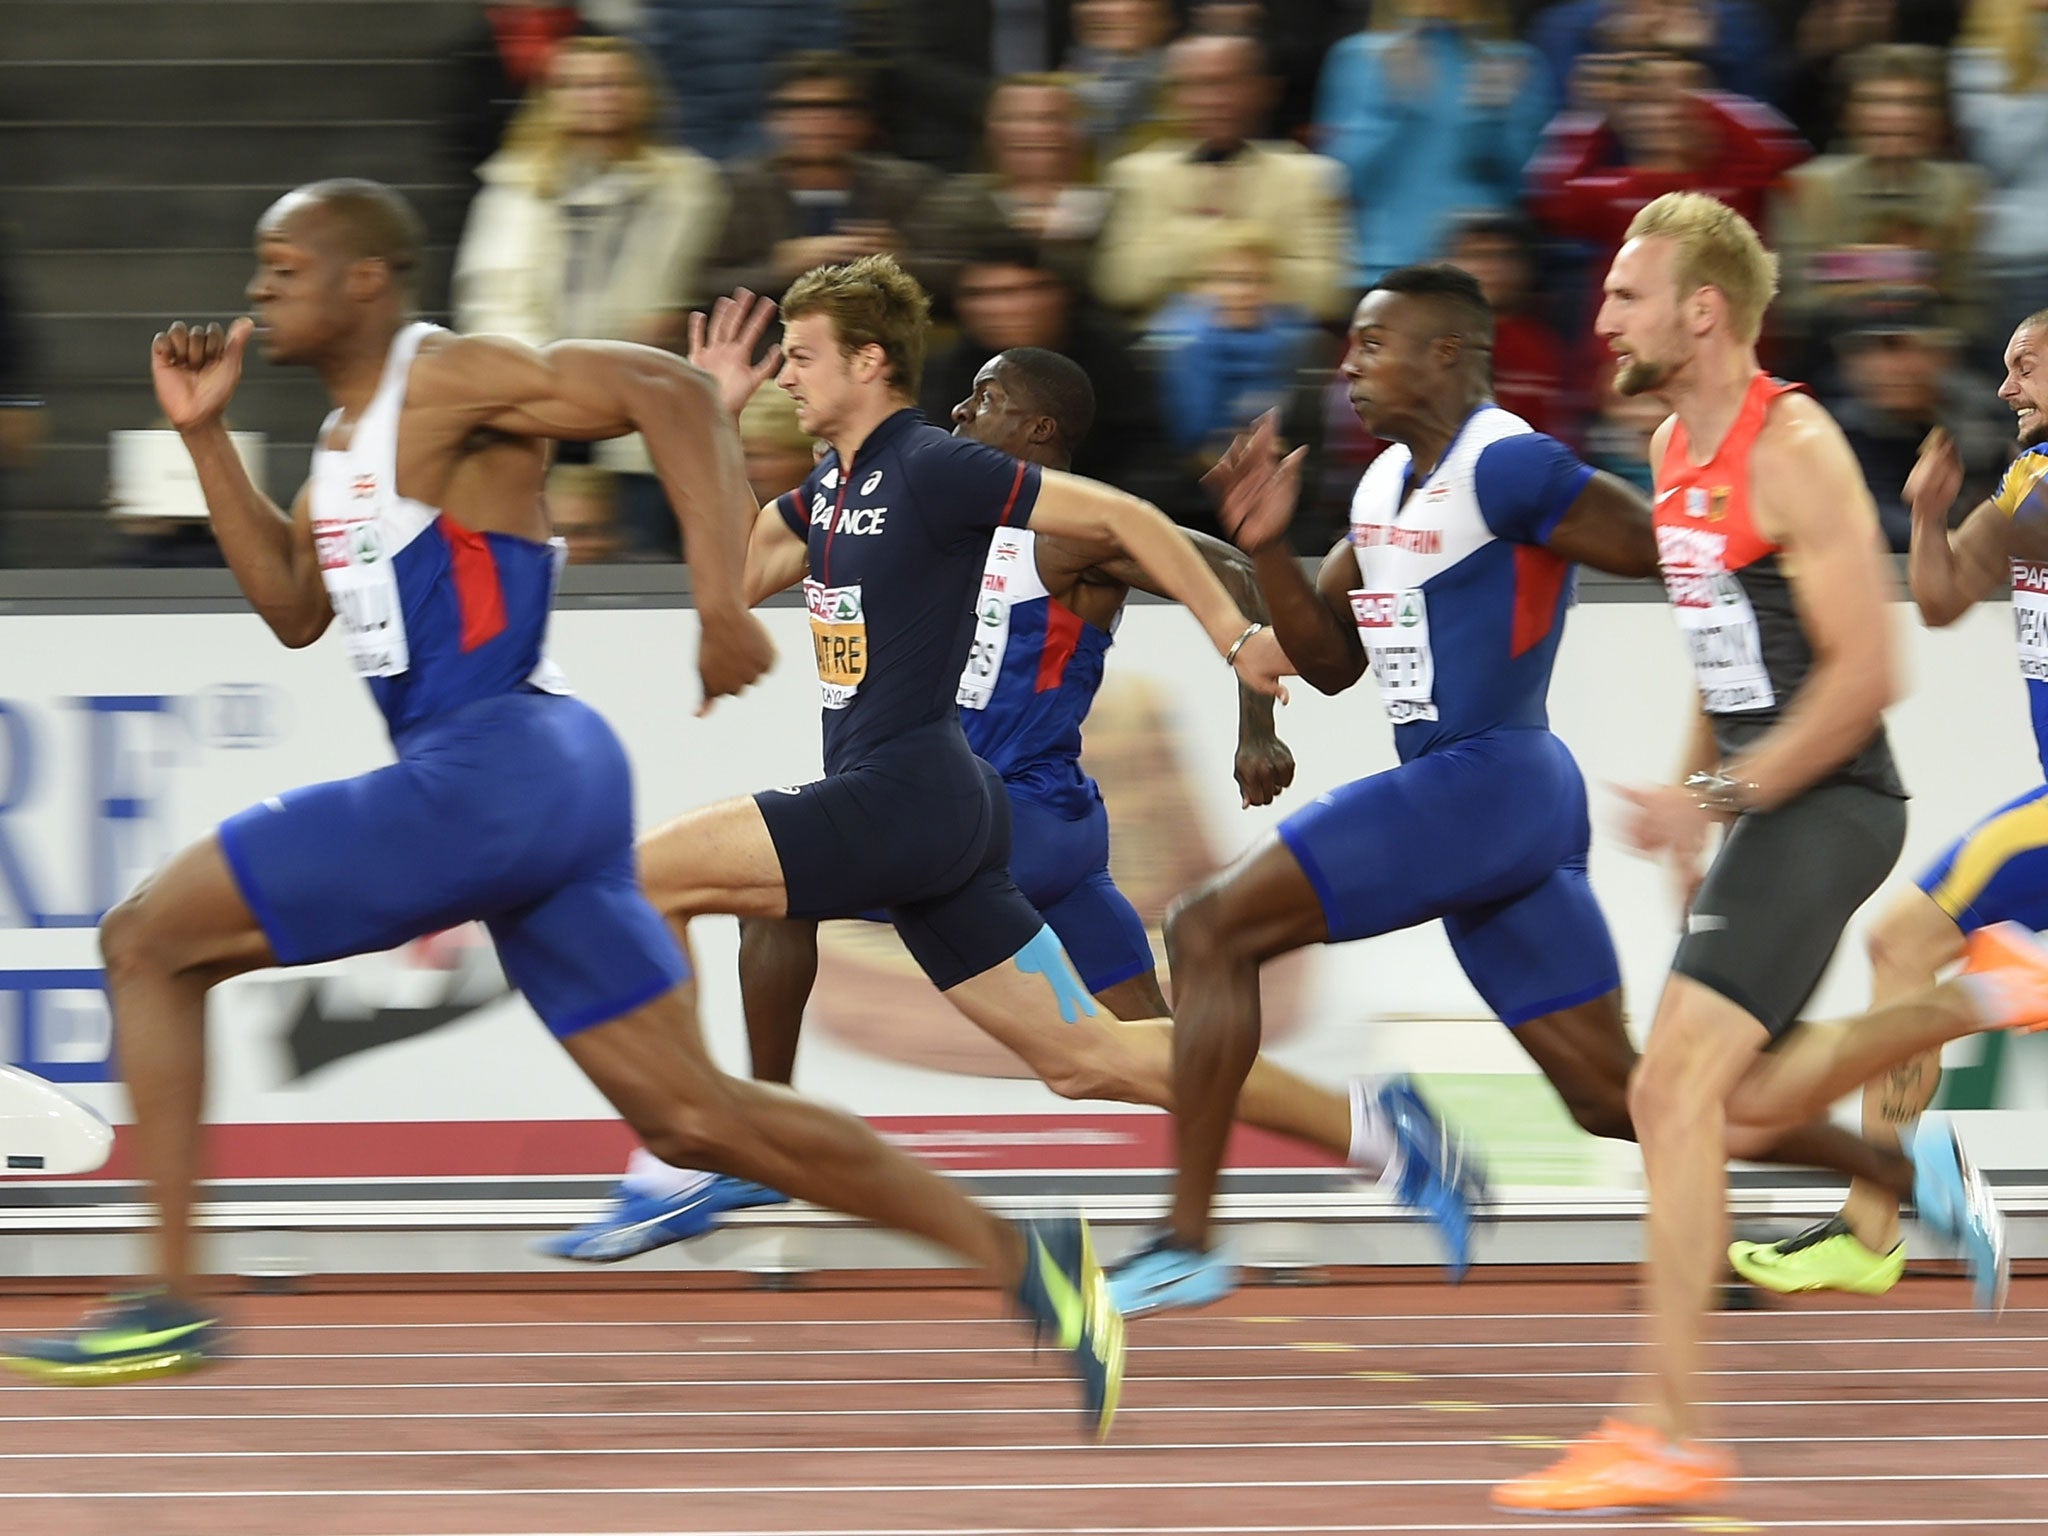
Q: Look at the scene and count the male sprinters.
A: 6